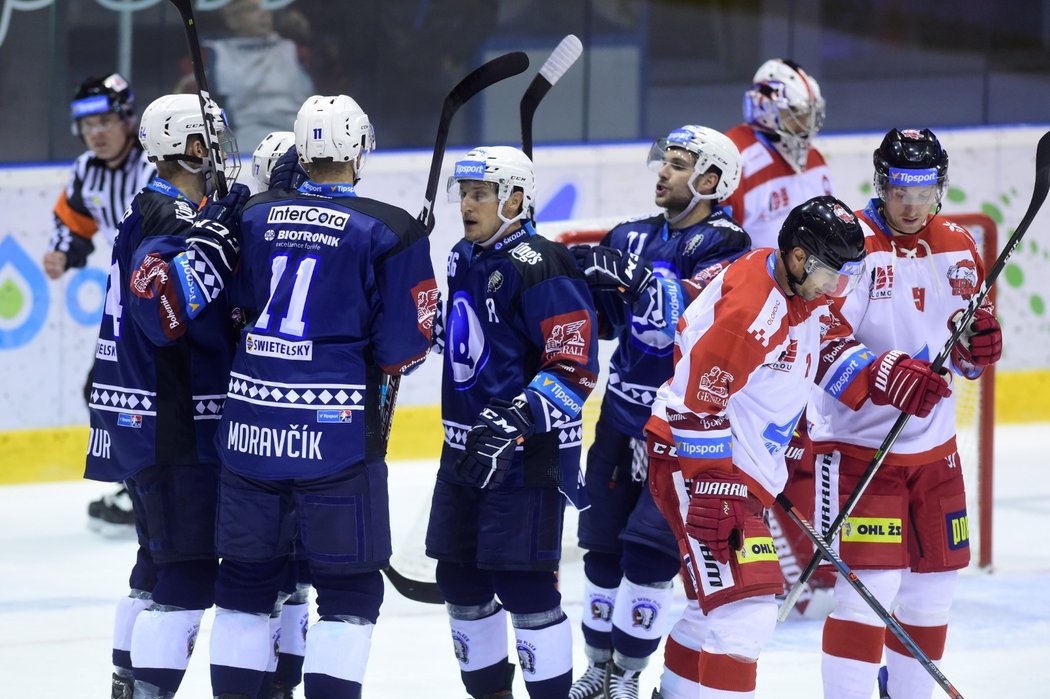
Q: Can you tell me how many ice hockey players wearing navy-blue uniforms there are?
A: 5